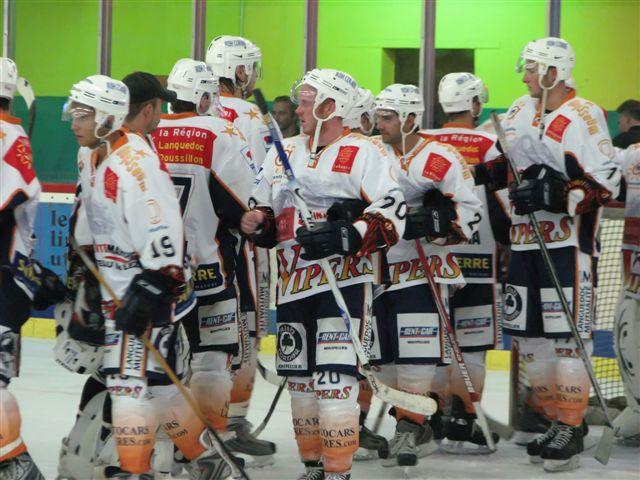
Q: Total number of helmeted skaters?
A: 9